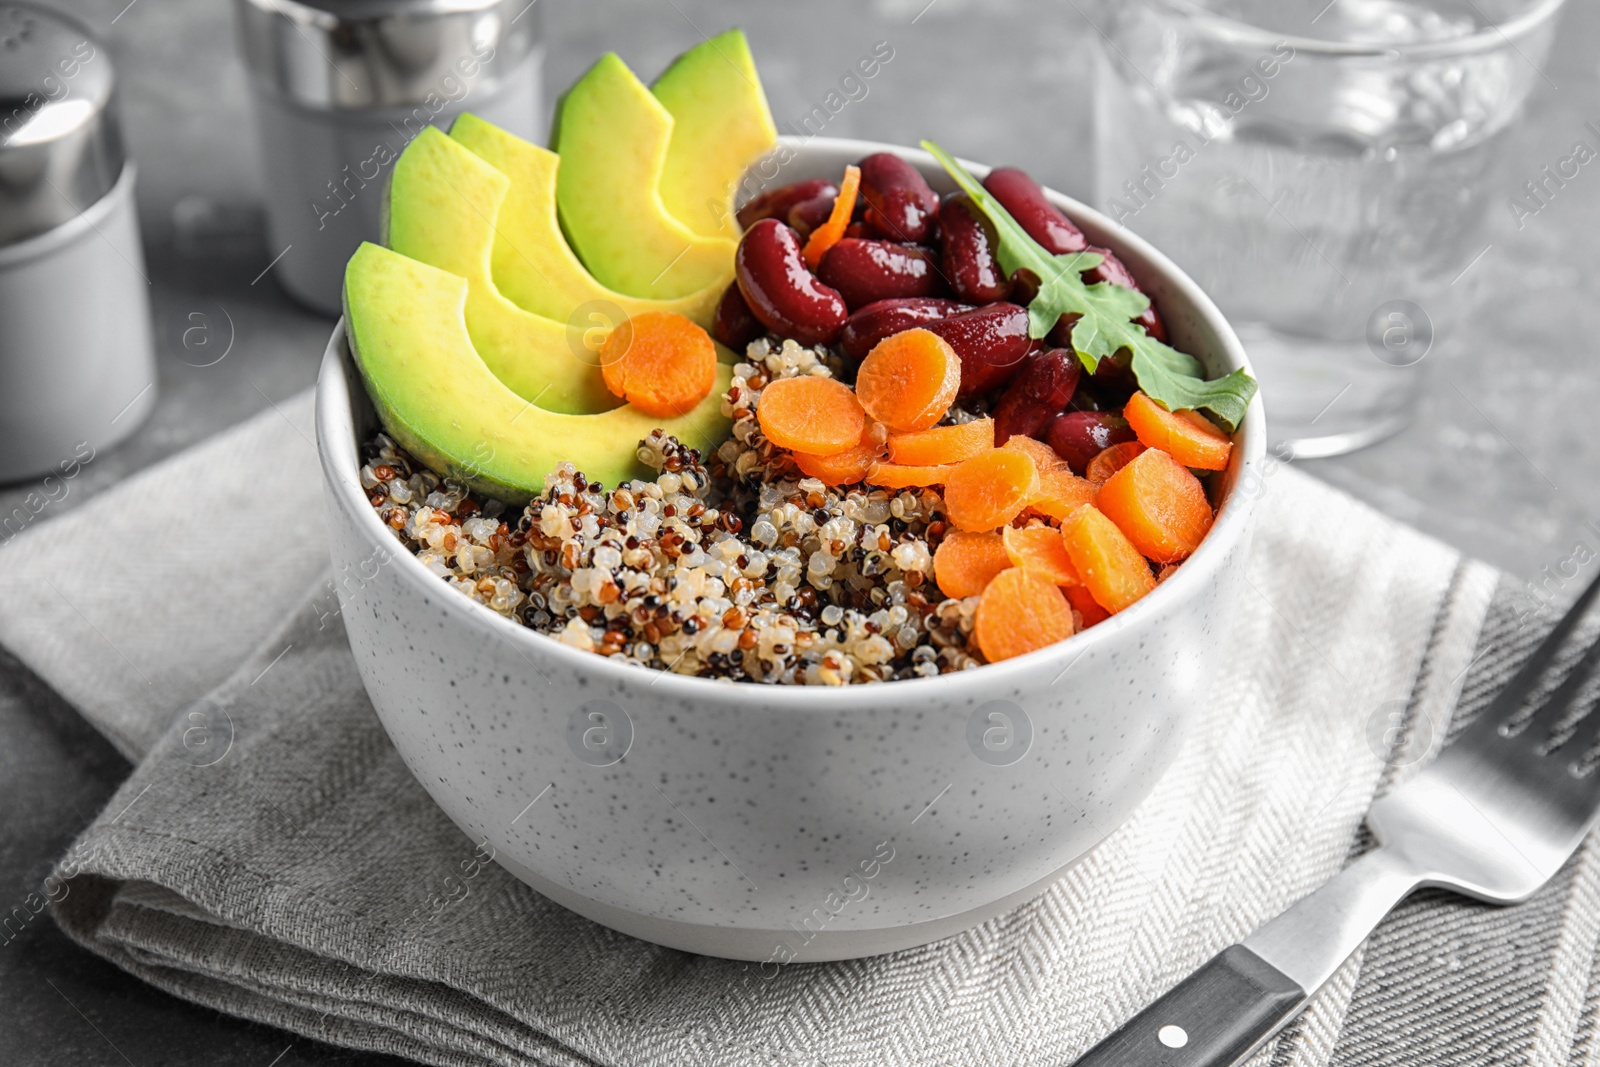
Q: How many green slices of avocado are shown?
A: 5